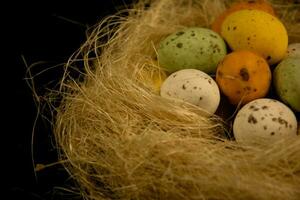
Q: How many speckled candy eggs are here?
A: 8